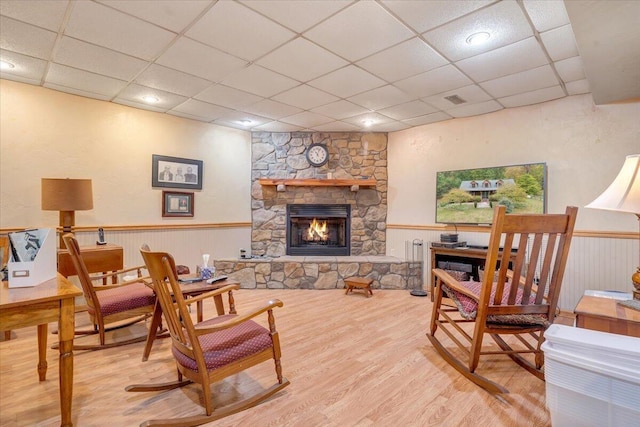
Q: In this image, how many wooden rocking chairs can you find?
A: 3